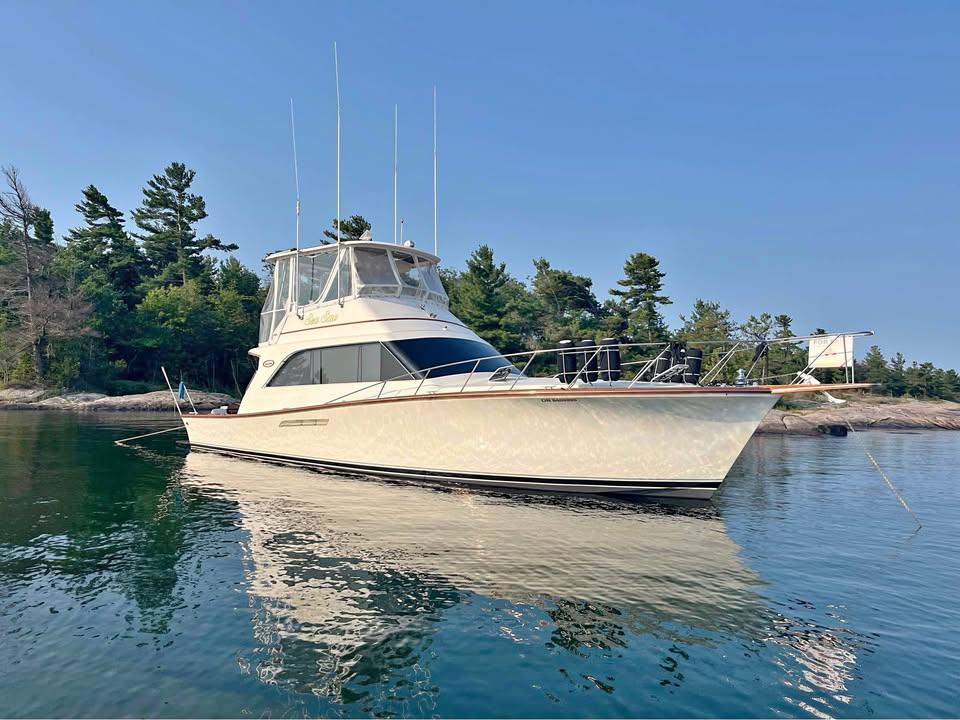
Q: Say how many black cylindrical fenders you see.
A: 6